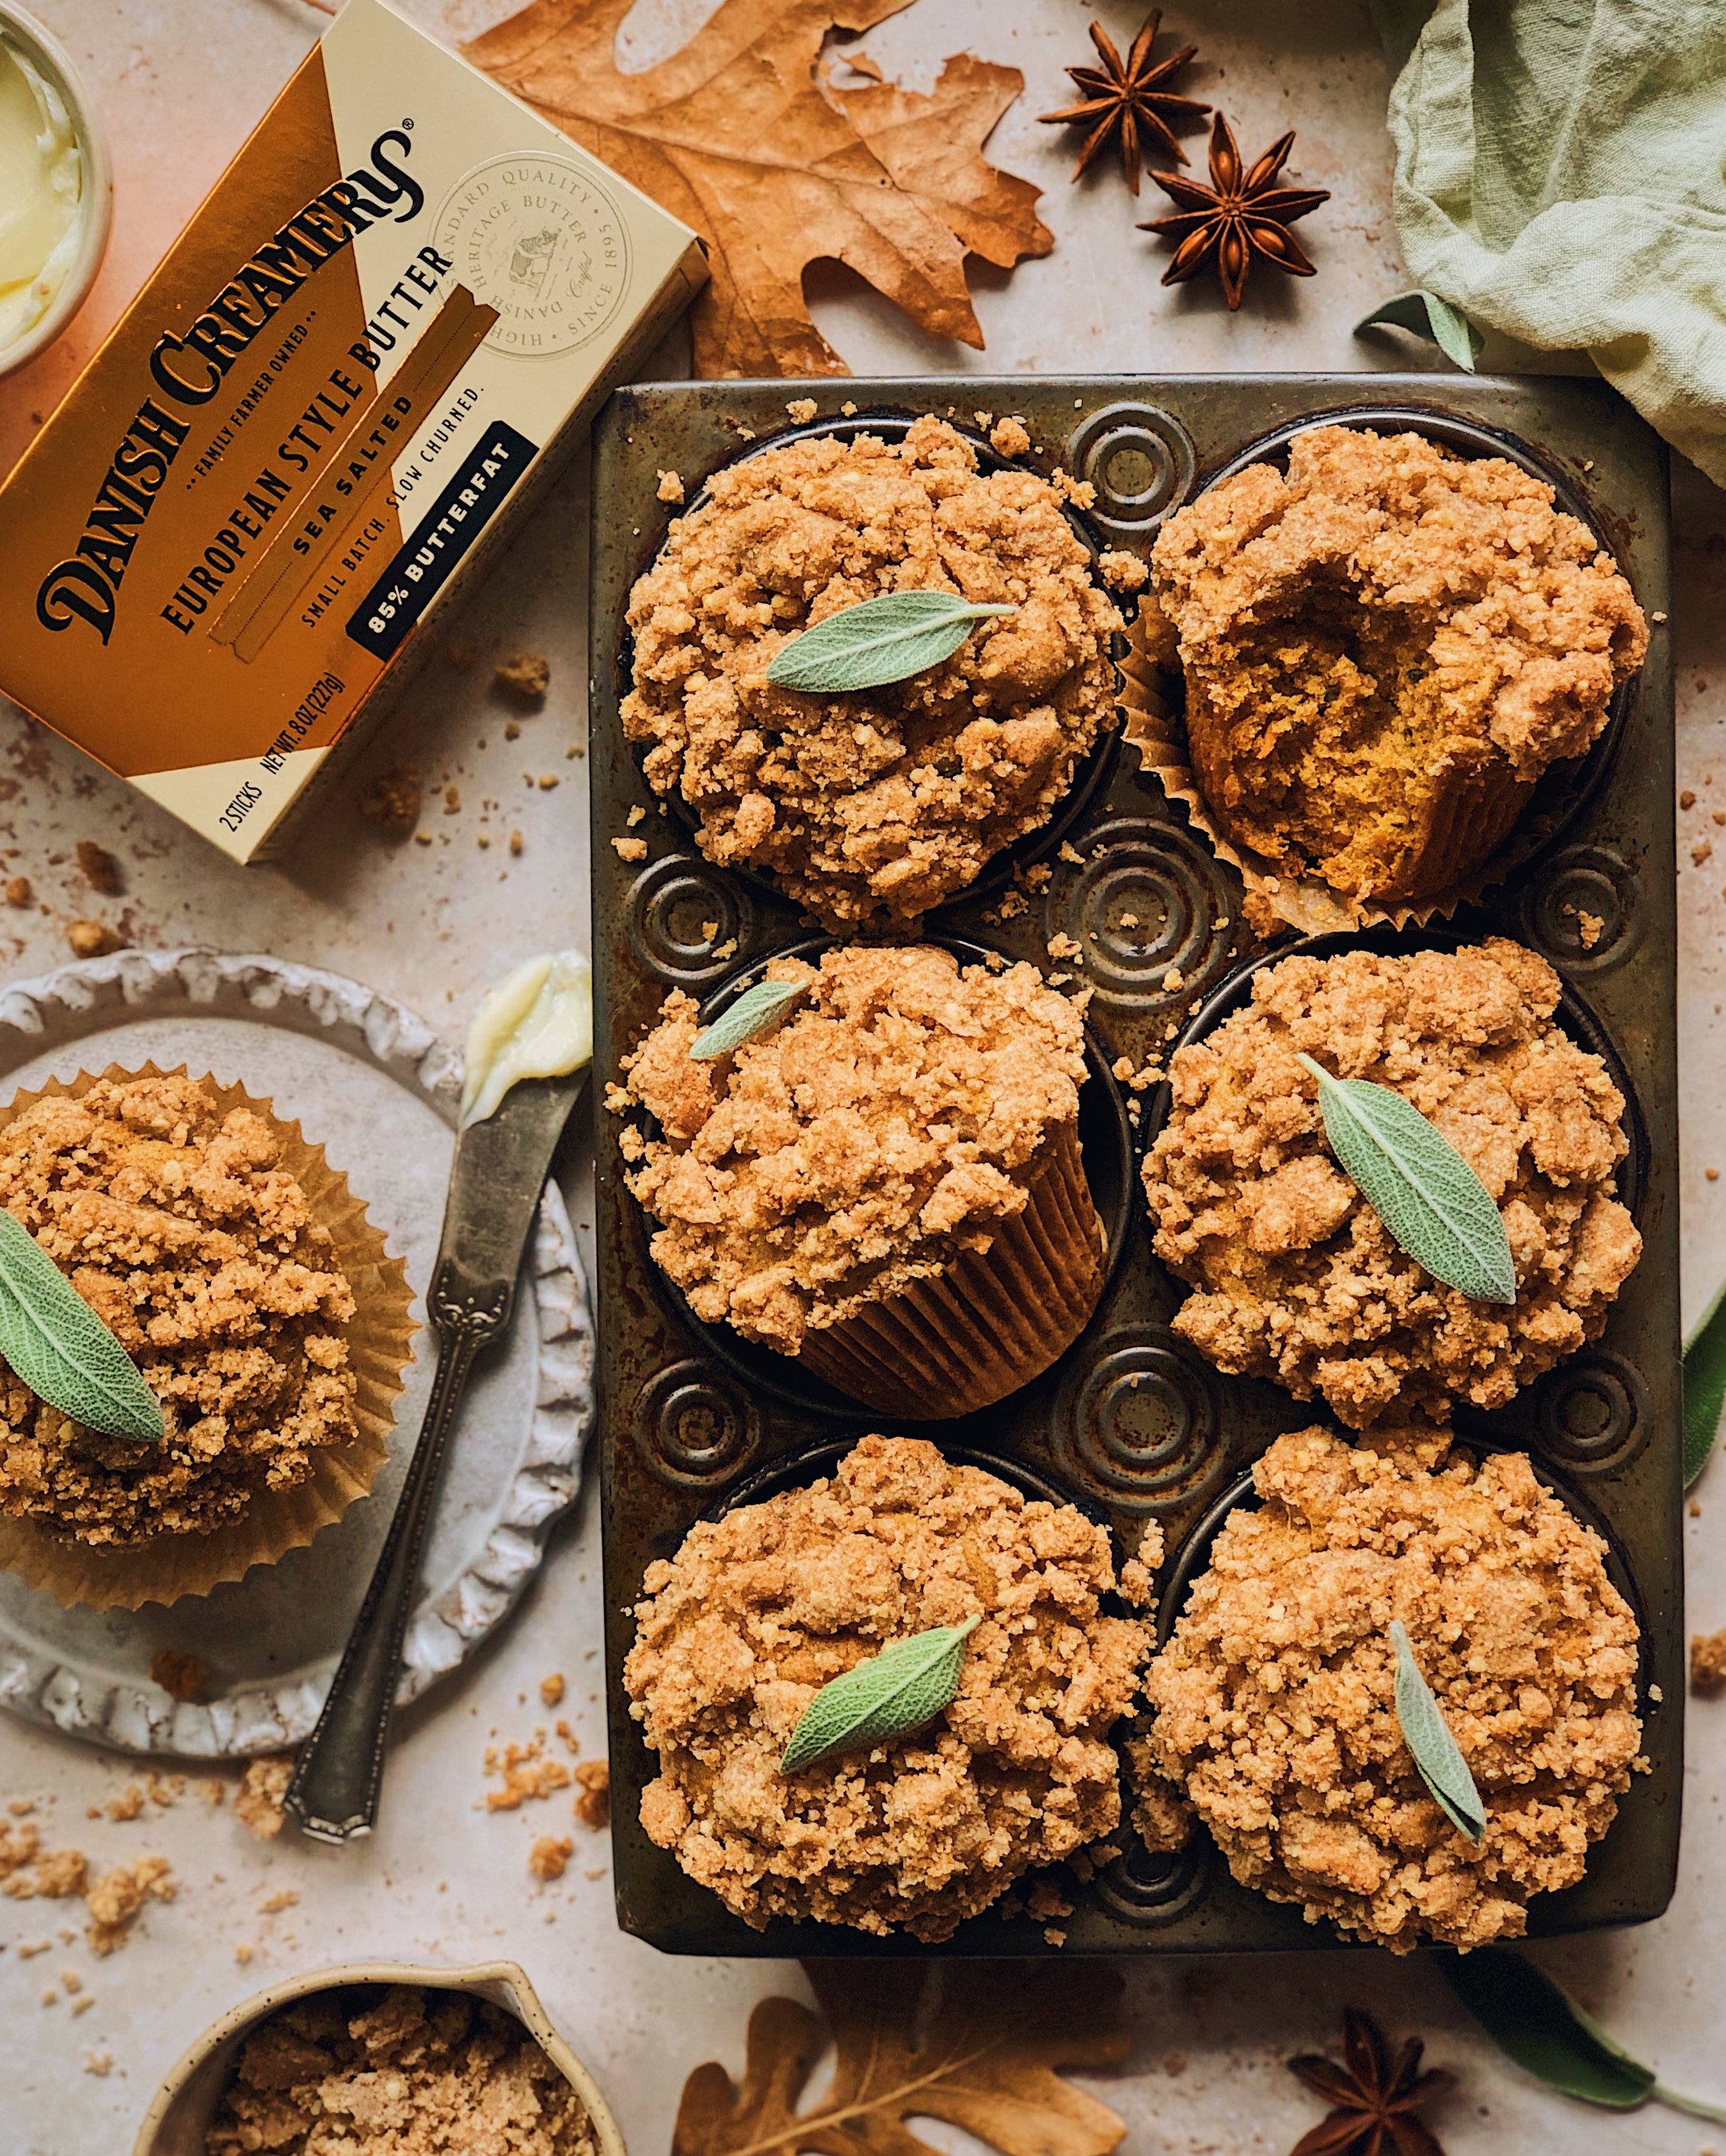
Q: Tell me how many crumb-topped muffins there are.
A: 7